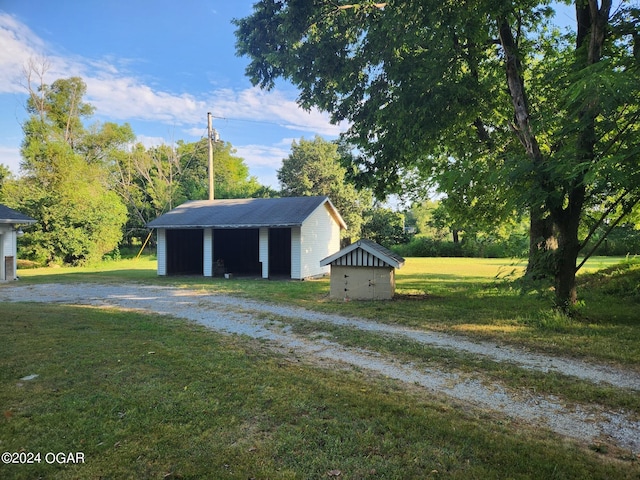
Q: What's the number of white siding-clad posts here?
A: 4